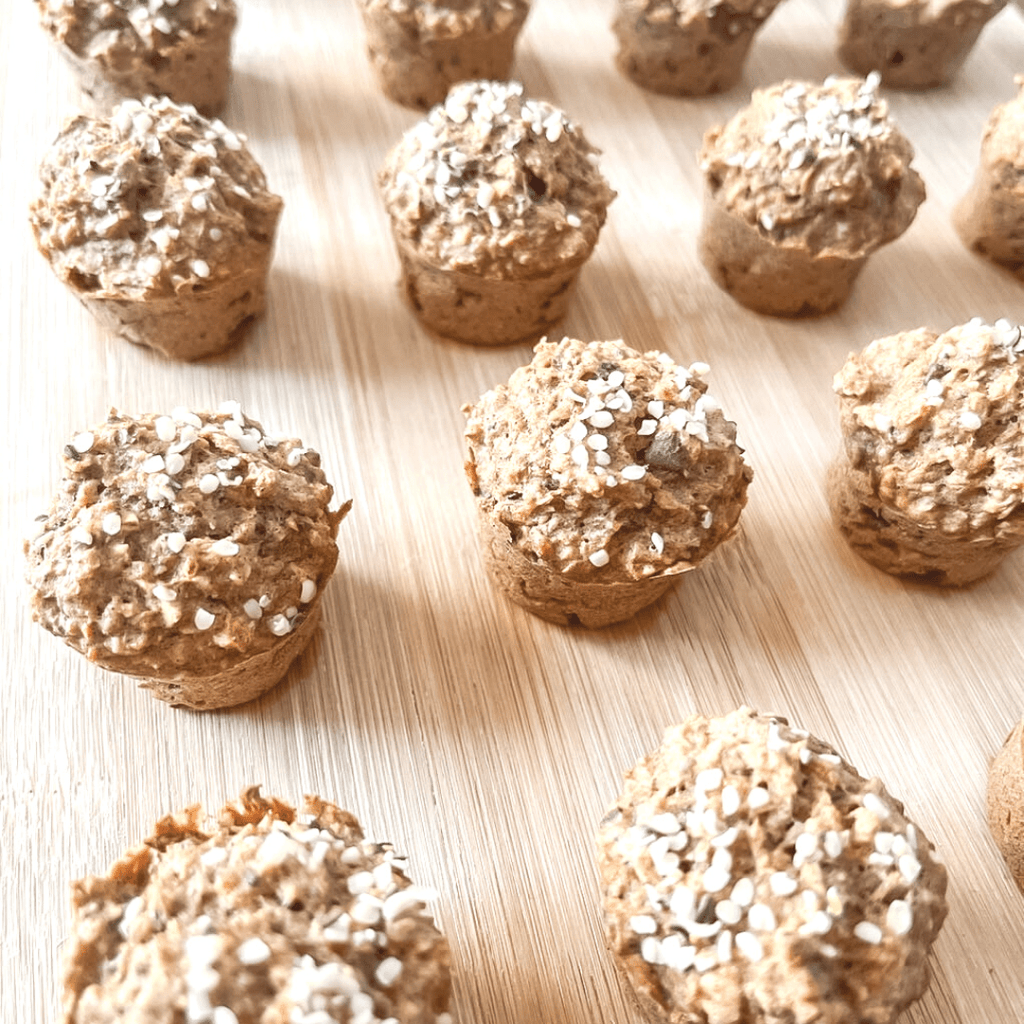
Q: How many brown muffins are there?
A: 14